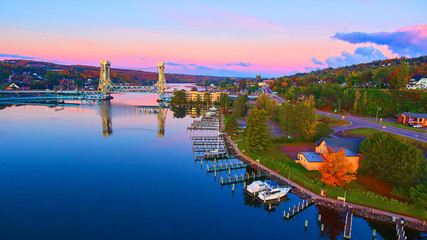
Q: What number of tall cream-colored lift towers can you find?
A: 2